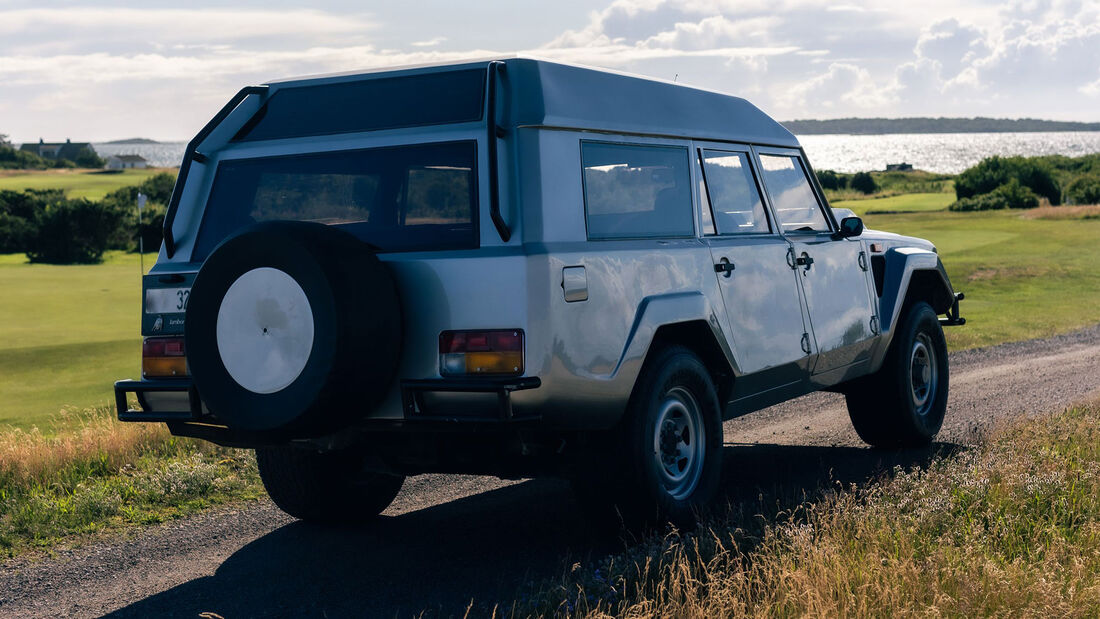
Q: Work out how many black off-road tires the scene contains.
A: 4